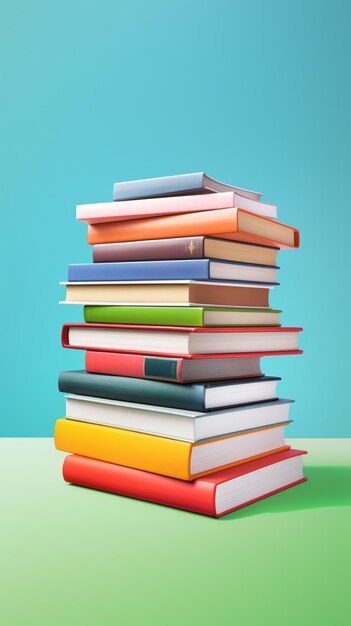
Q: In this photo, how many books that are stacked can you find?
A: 13